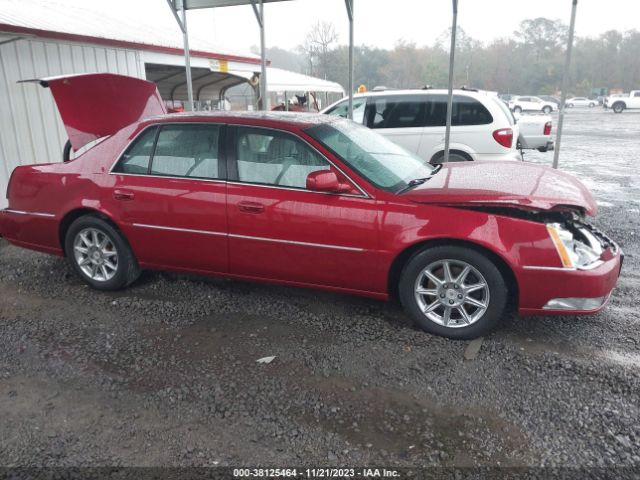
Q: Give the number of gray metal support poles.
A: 5